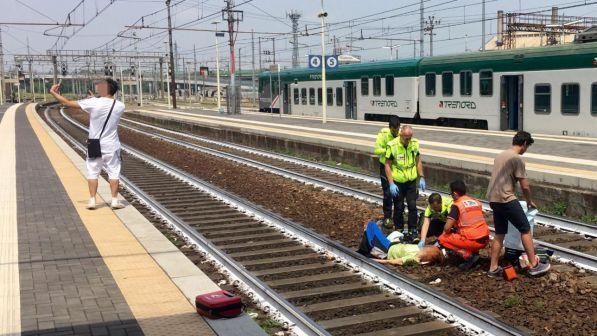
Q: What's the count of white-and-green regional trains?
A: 1